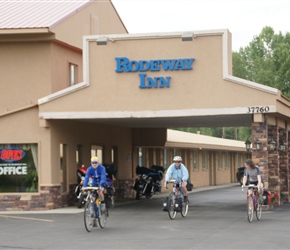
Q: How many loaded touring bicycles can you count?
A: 3